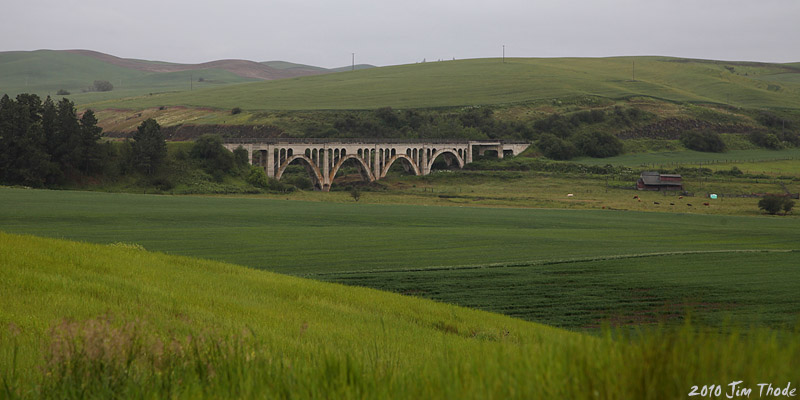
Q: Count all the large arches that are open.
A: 4